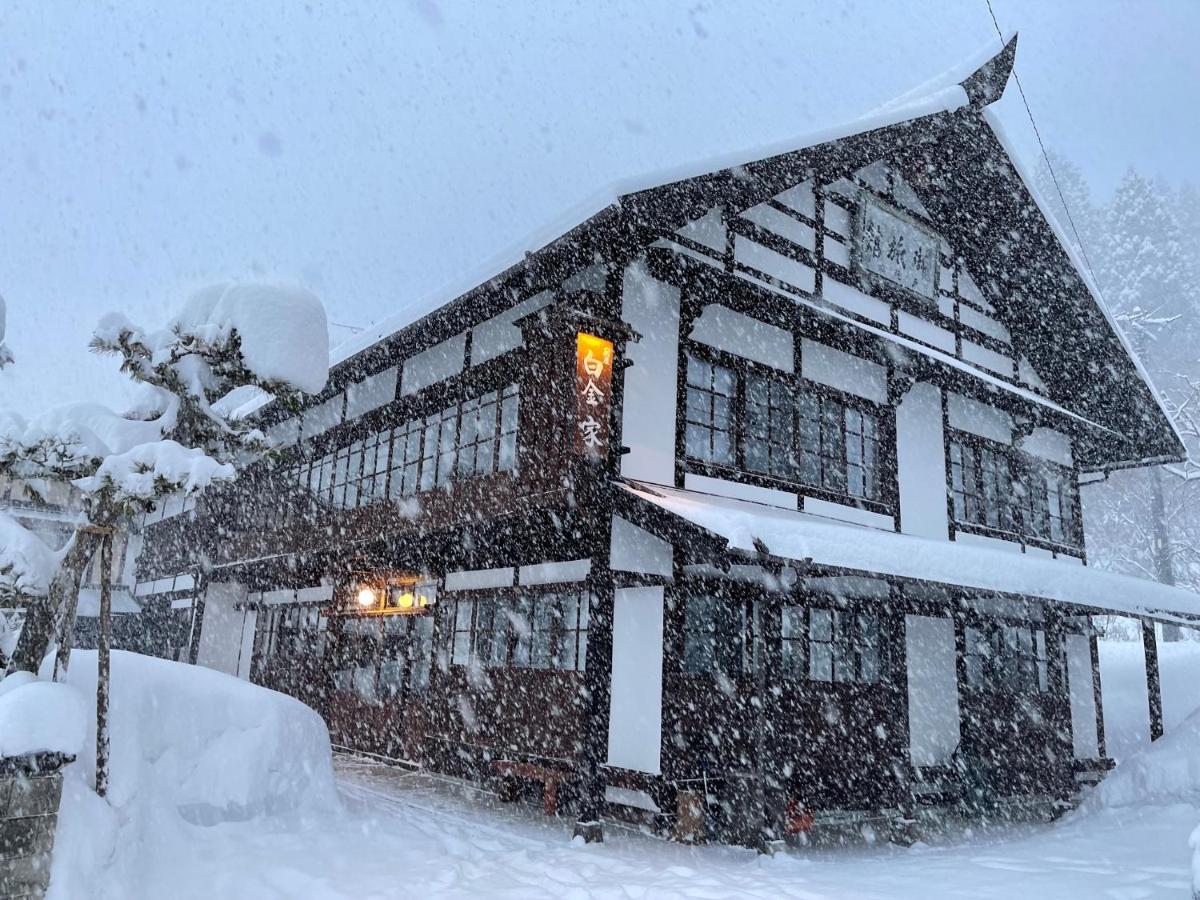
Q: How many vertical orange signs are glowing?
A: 1